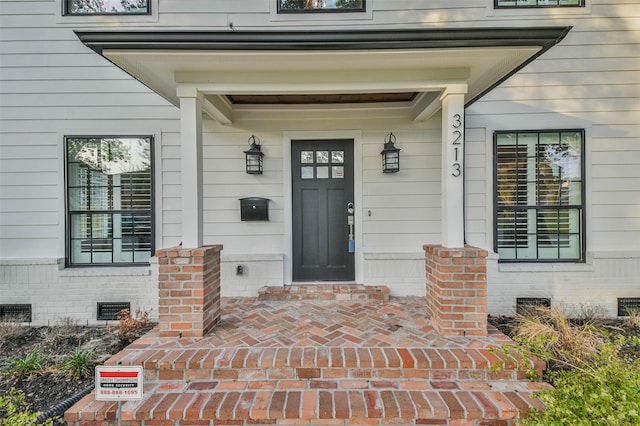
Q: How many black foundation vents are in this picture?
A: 4